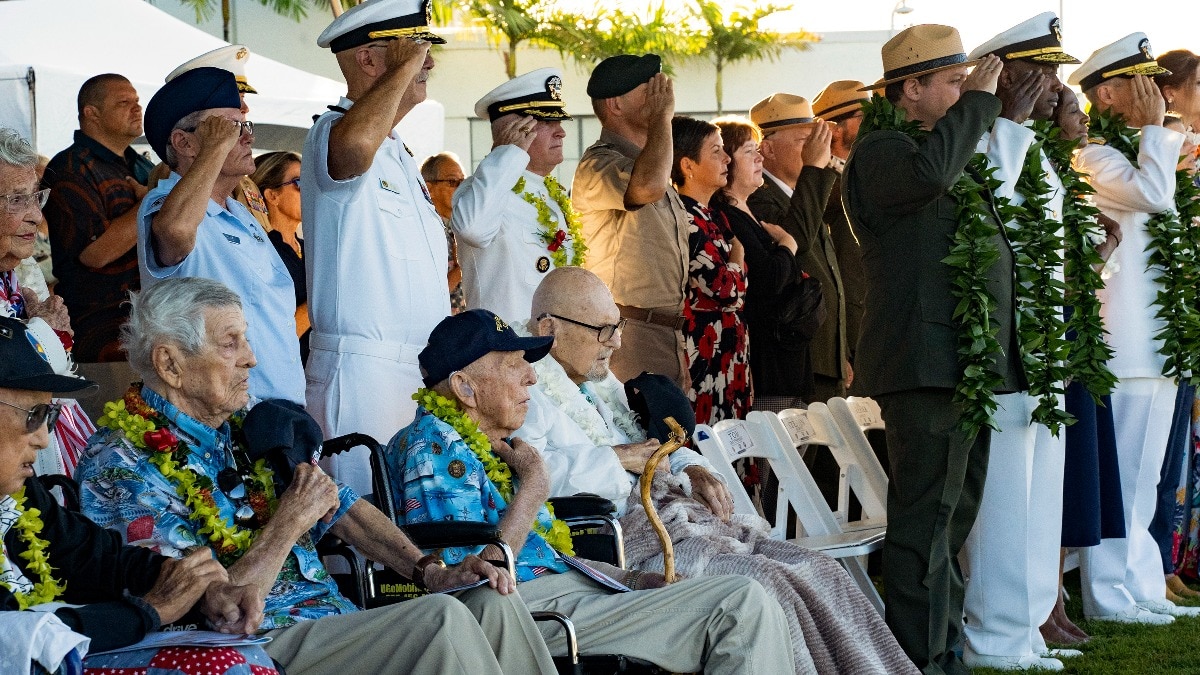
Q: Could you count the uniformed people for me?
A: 10